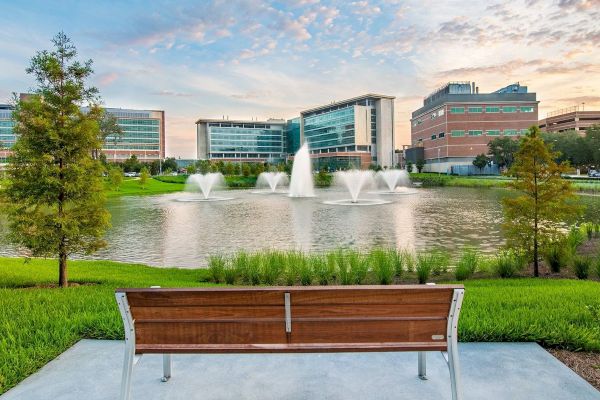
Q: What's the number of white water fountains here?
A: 5